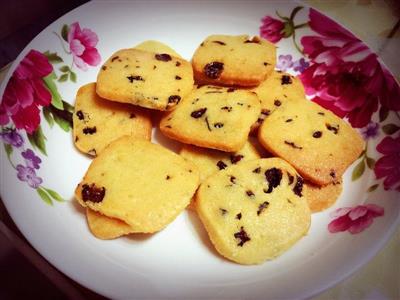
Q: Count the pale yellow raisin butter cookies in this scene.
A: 12